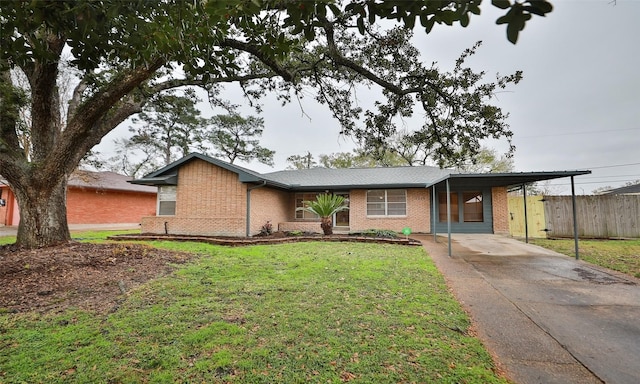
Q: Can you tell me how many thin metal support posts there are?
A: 4